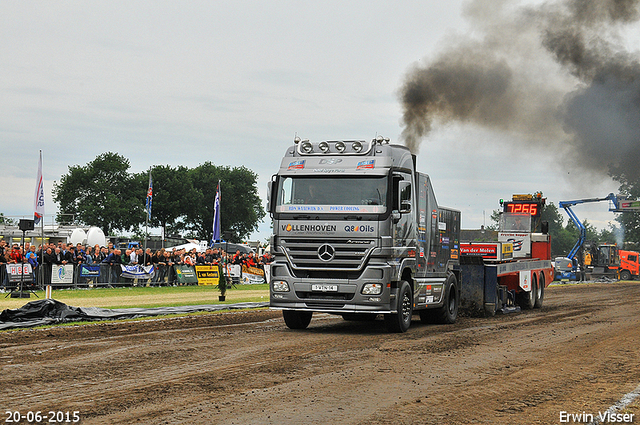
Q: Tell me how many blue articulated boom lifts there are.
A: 1